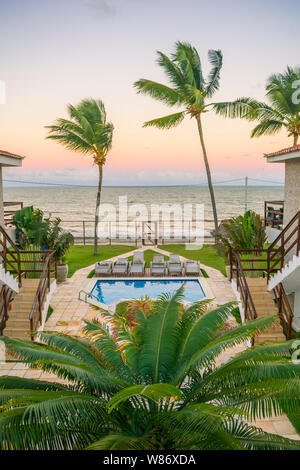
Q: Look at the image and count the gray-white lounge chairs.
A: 6